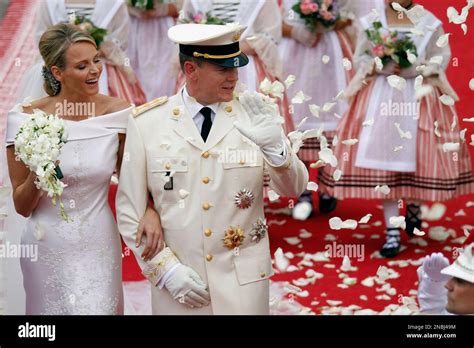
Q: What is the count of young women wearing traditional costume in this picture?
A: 5